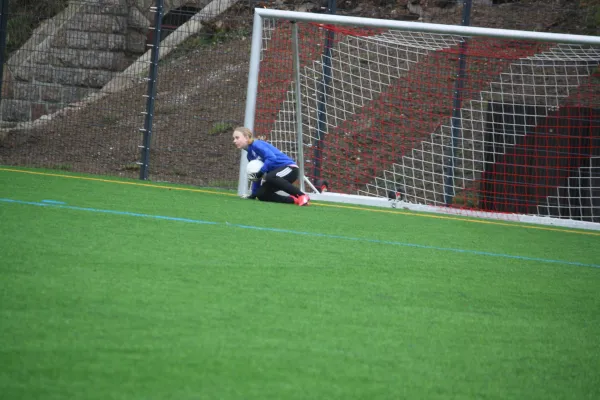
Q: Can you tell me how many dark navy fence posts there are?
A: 4